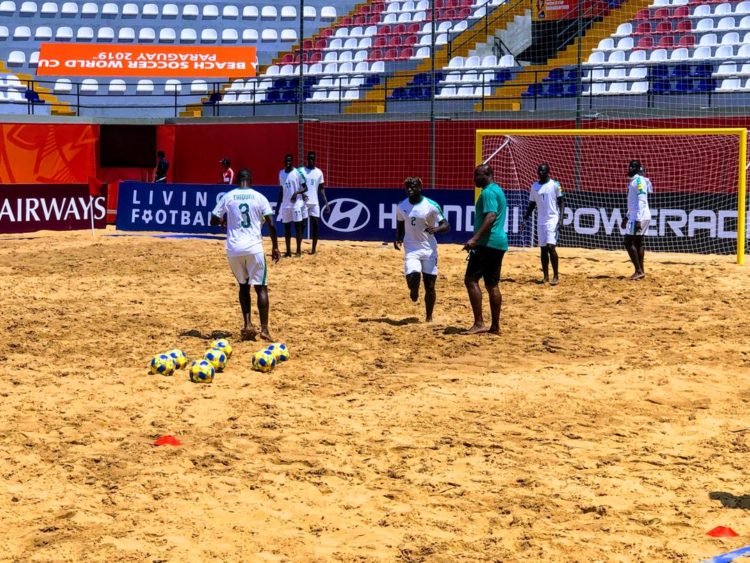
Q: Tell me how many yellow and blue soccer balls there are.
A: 7